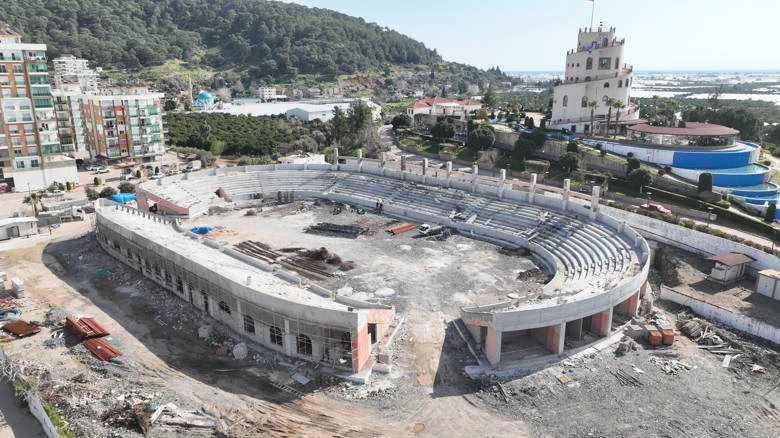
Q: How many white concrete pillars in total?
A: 11